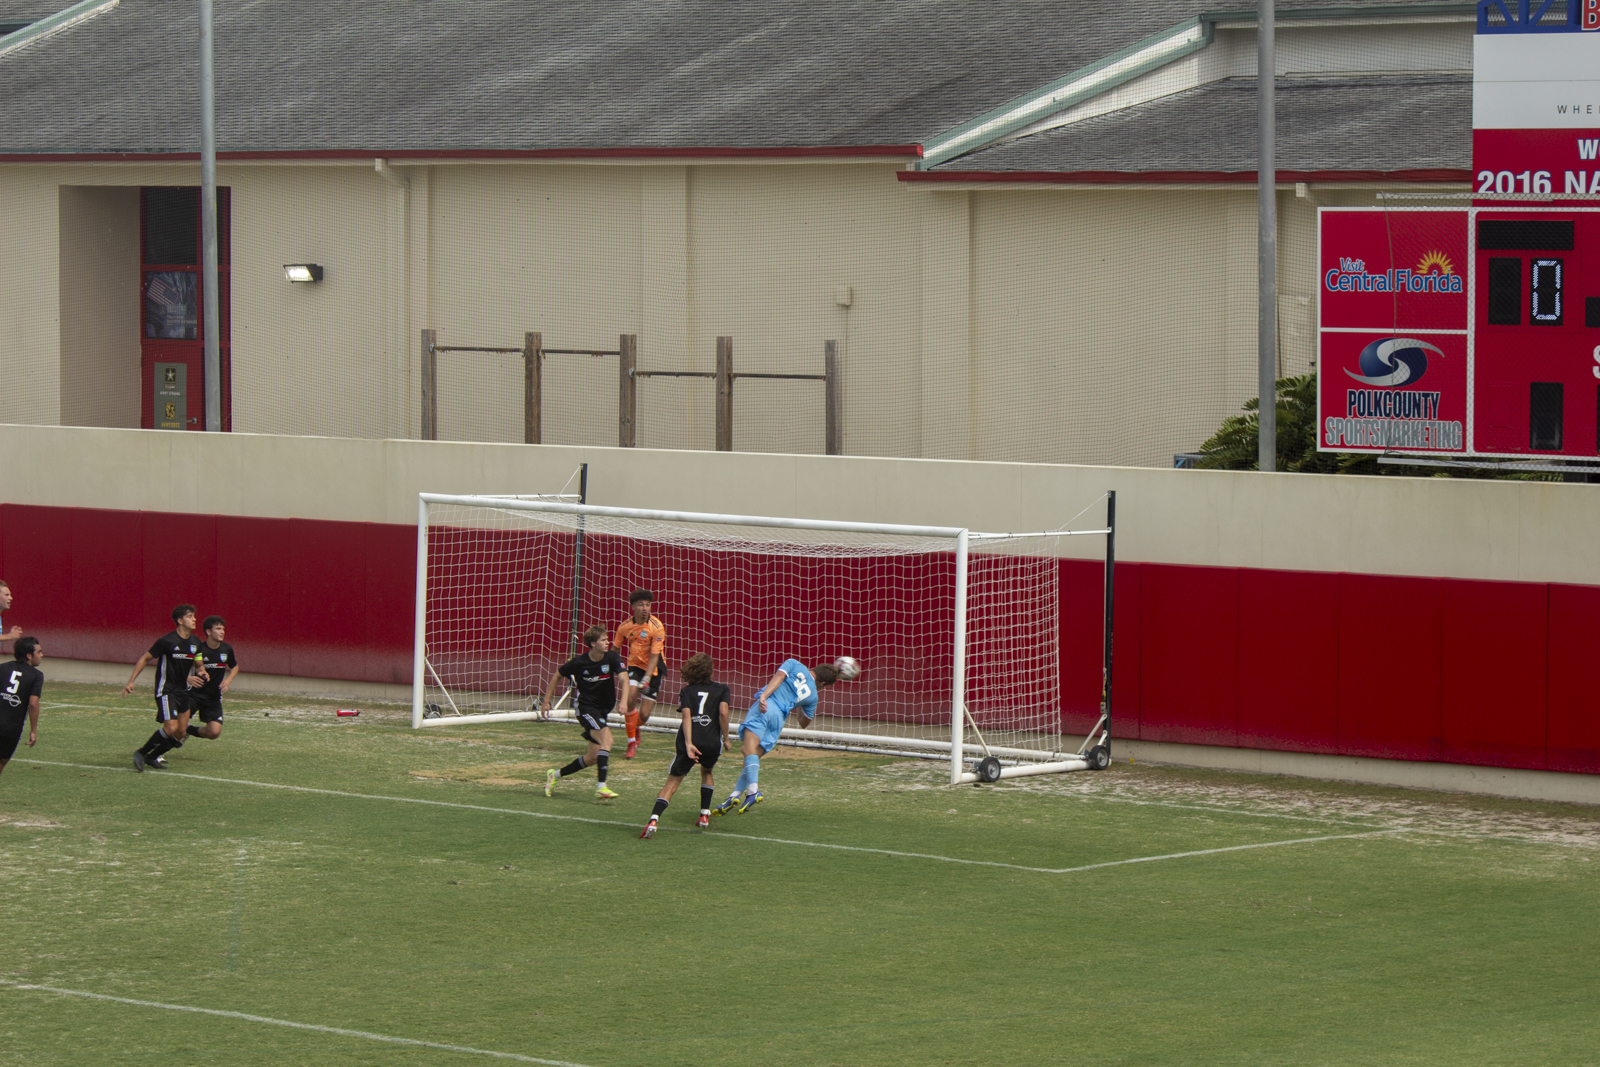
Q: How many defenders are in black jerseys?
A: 5